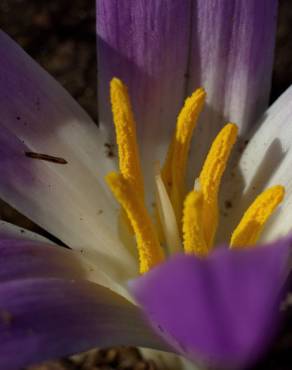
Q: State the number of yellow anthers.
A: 6